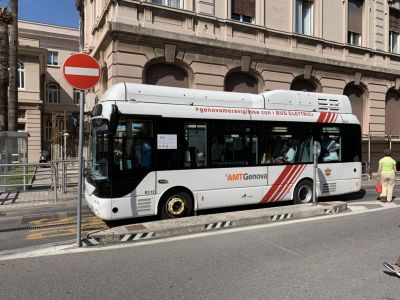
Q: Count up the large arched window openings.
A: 5